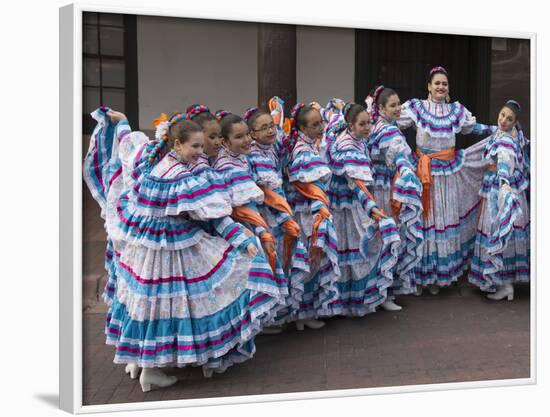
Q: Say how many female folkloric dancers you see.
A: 9